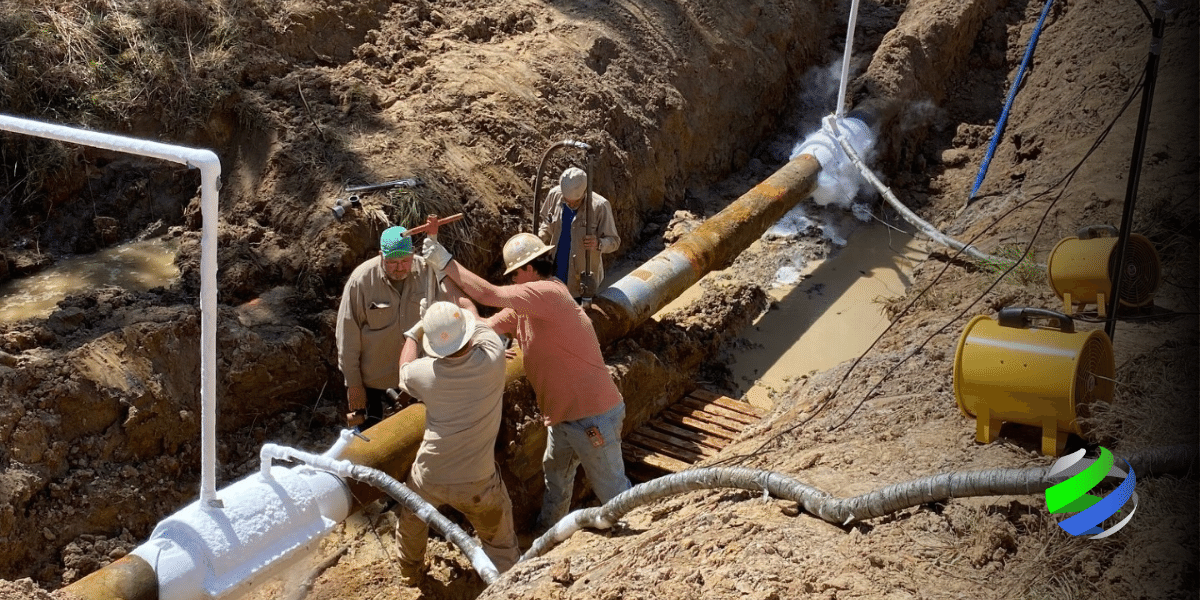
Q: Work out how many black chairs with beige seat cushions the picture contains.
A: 0